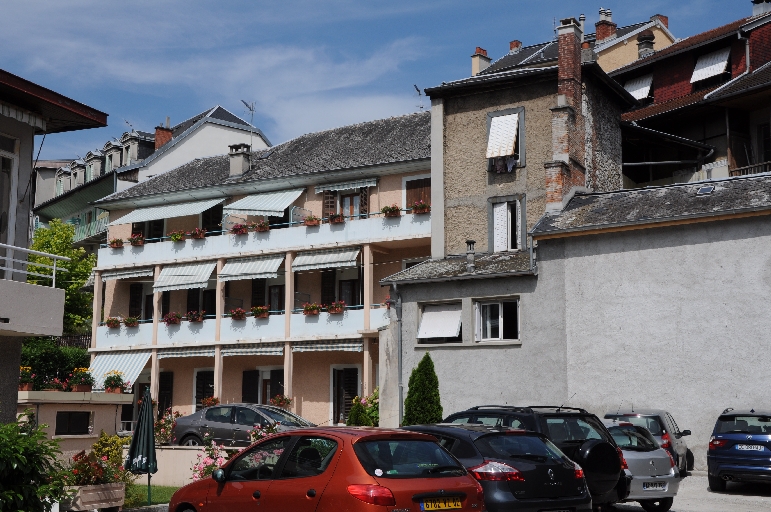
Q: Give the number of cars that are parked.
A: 7